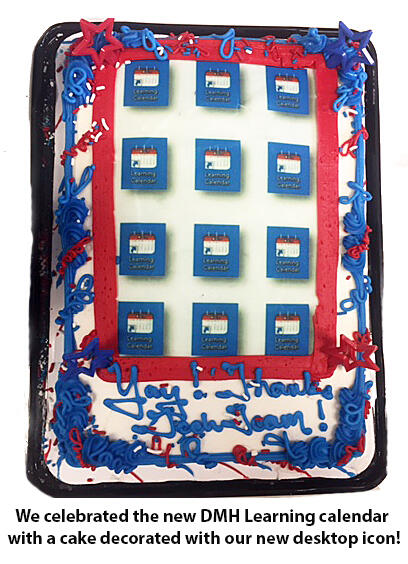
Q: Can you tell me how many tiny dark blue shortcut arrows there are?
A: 12